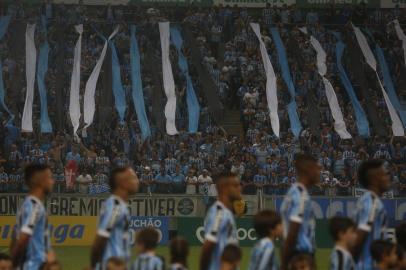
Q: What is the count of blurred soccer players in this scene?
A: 5